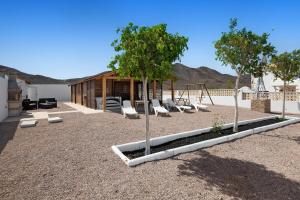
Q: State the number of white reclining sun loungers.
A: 4